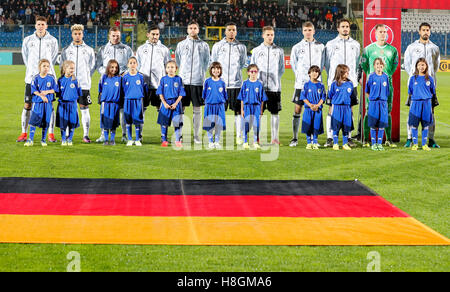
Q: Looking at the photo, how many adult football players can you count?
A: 11